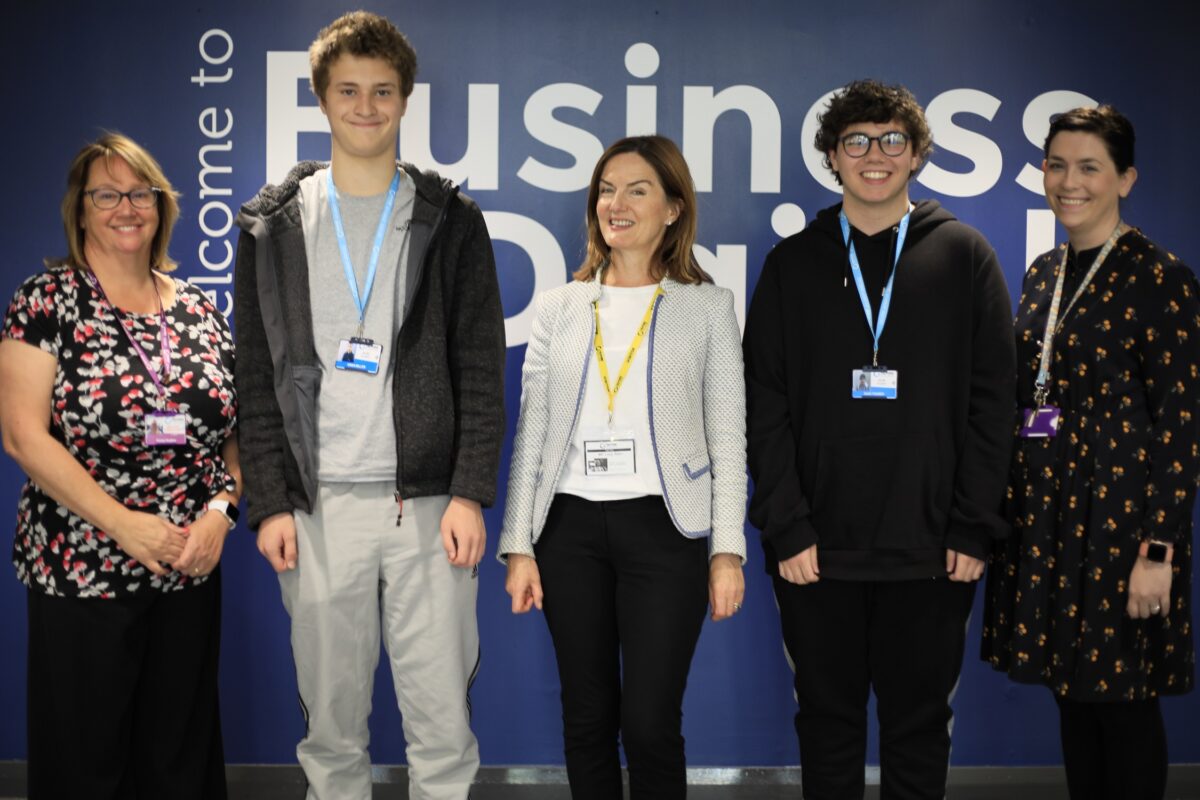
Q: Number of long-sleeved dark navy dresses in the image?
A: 1